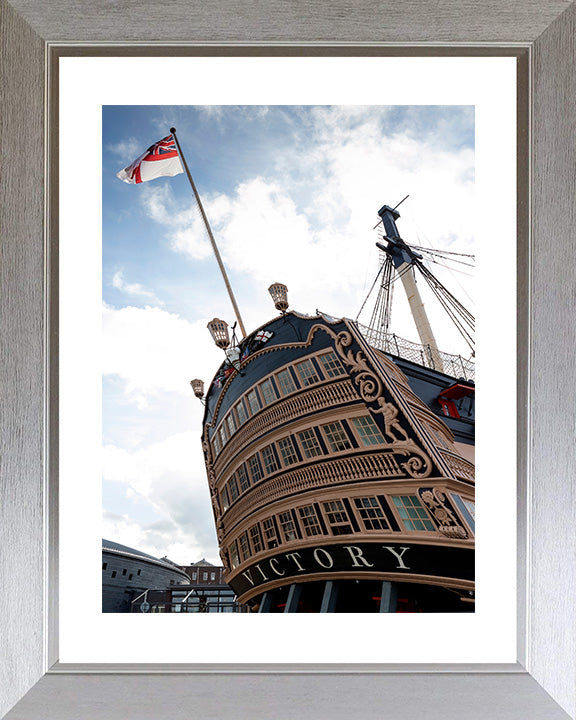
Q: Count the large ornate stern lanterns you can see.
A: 3